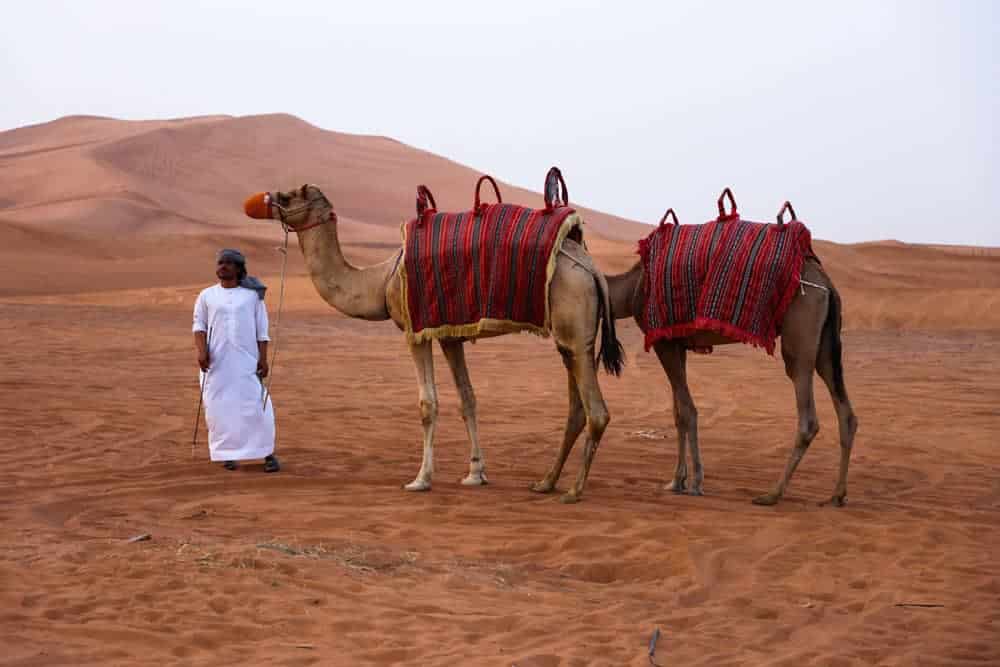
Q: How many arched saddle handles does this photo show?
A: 6